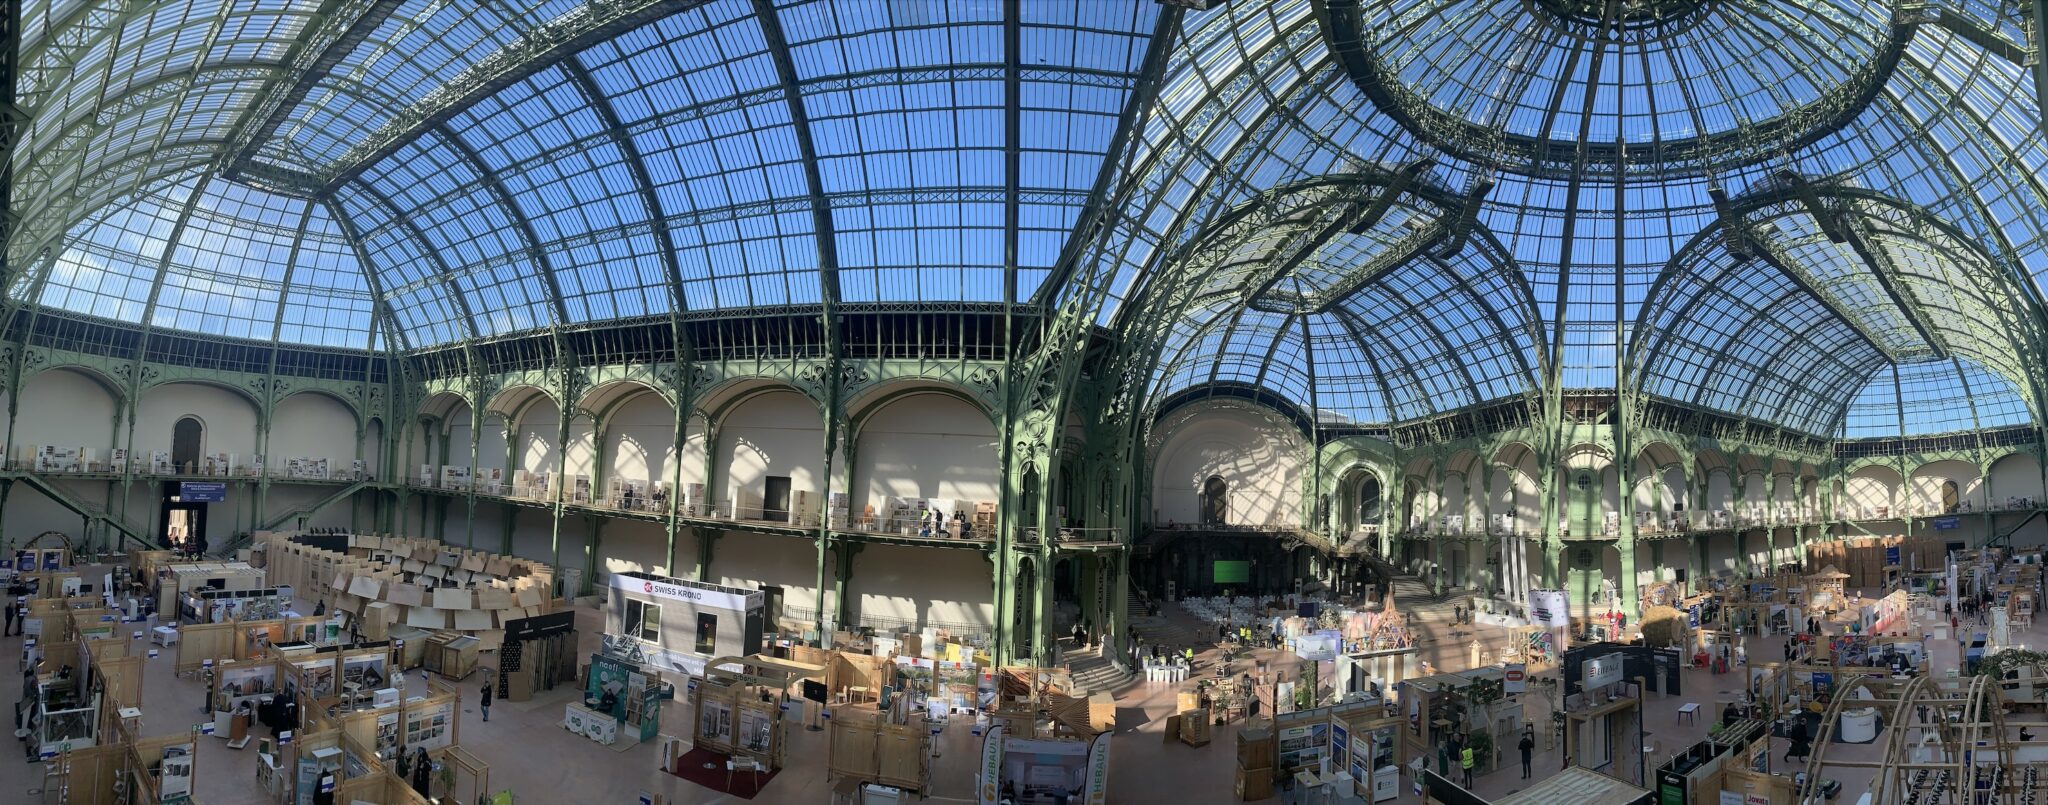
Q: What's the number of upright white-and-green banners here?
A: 2